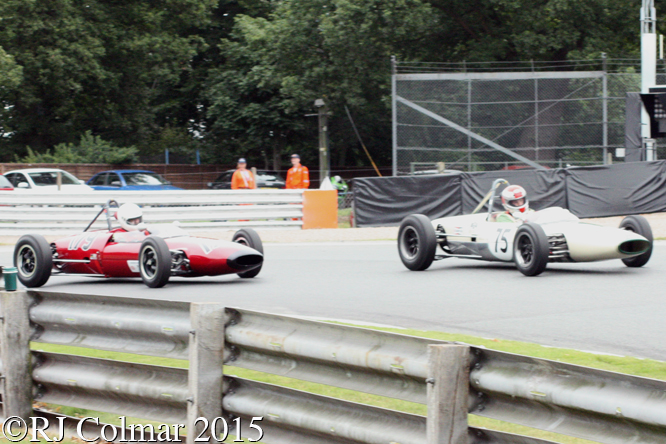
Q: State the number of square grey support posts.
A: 3